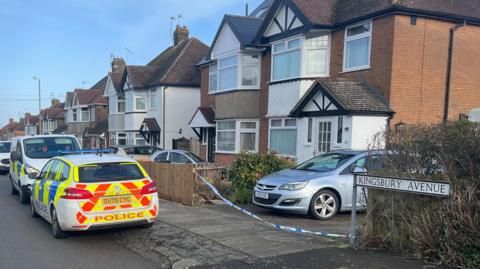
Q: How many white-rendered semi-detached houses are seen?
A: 1